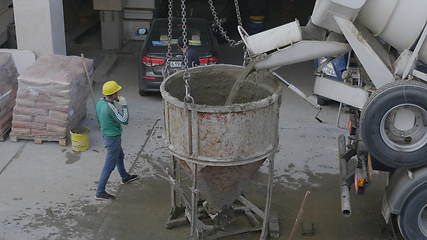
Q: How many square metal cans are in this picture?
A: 0